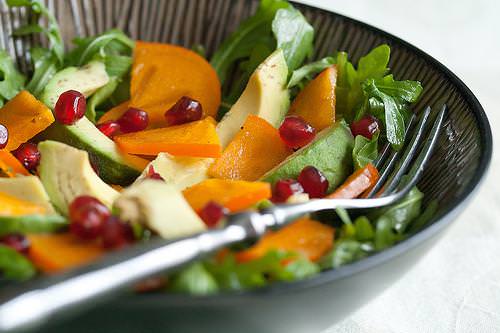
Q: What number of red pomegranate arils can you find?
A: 15